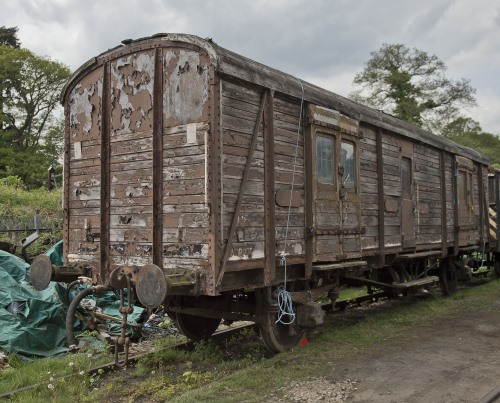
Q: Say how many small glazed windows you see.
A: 5